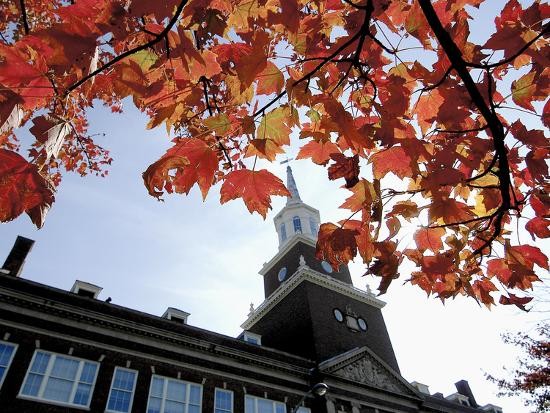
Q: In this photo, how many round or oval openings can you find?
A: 4